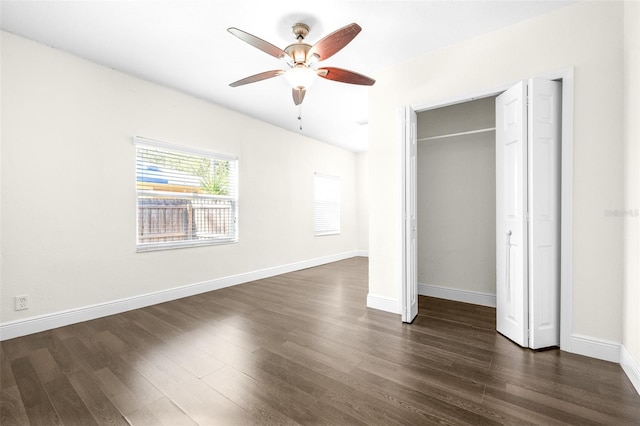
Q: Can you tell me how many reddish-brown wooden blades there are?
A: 5